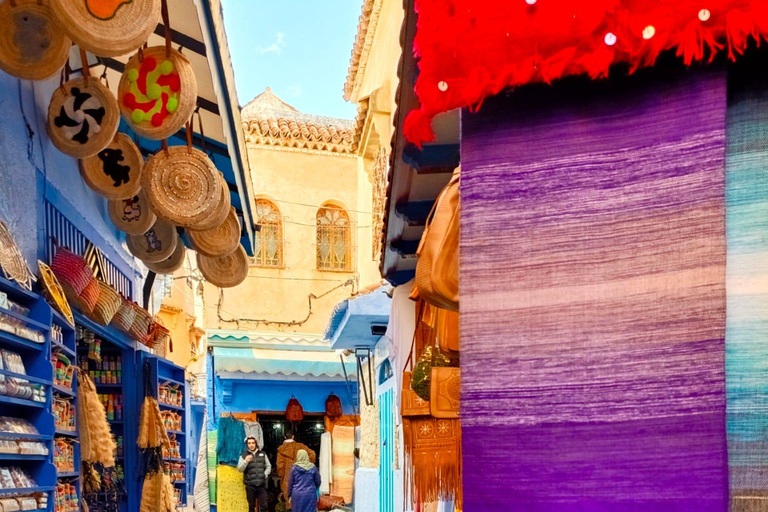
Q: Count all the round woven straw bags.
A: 12